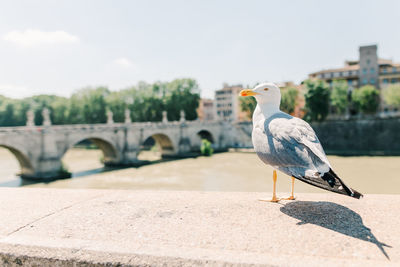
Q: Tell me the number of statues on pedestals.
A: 6